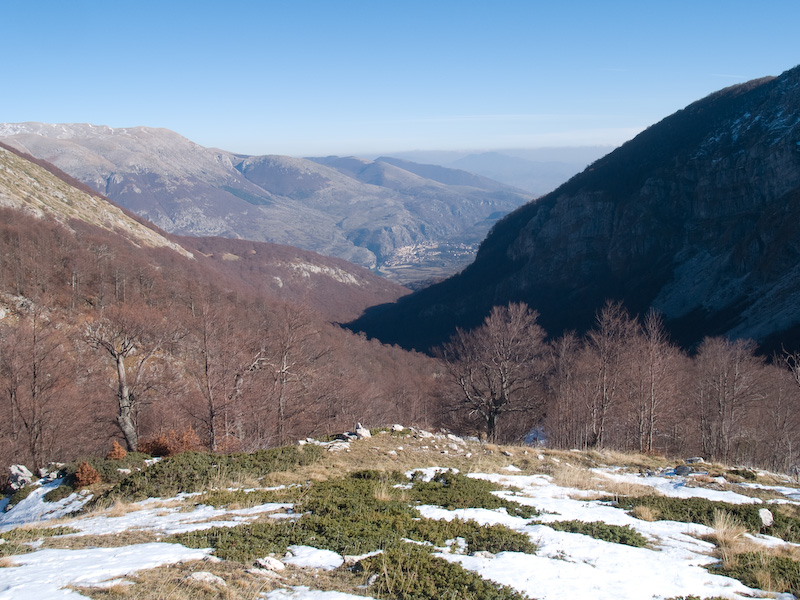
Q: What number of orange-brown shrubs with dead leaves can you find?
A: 3